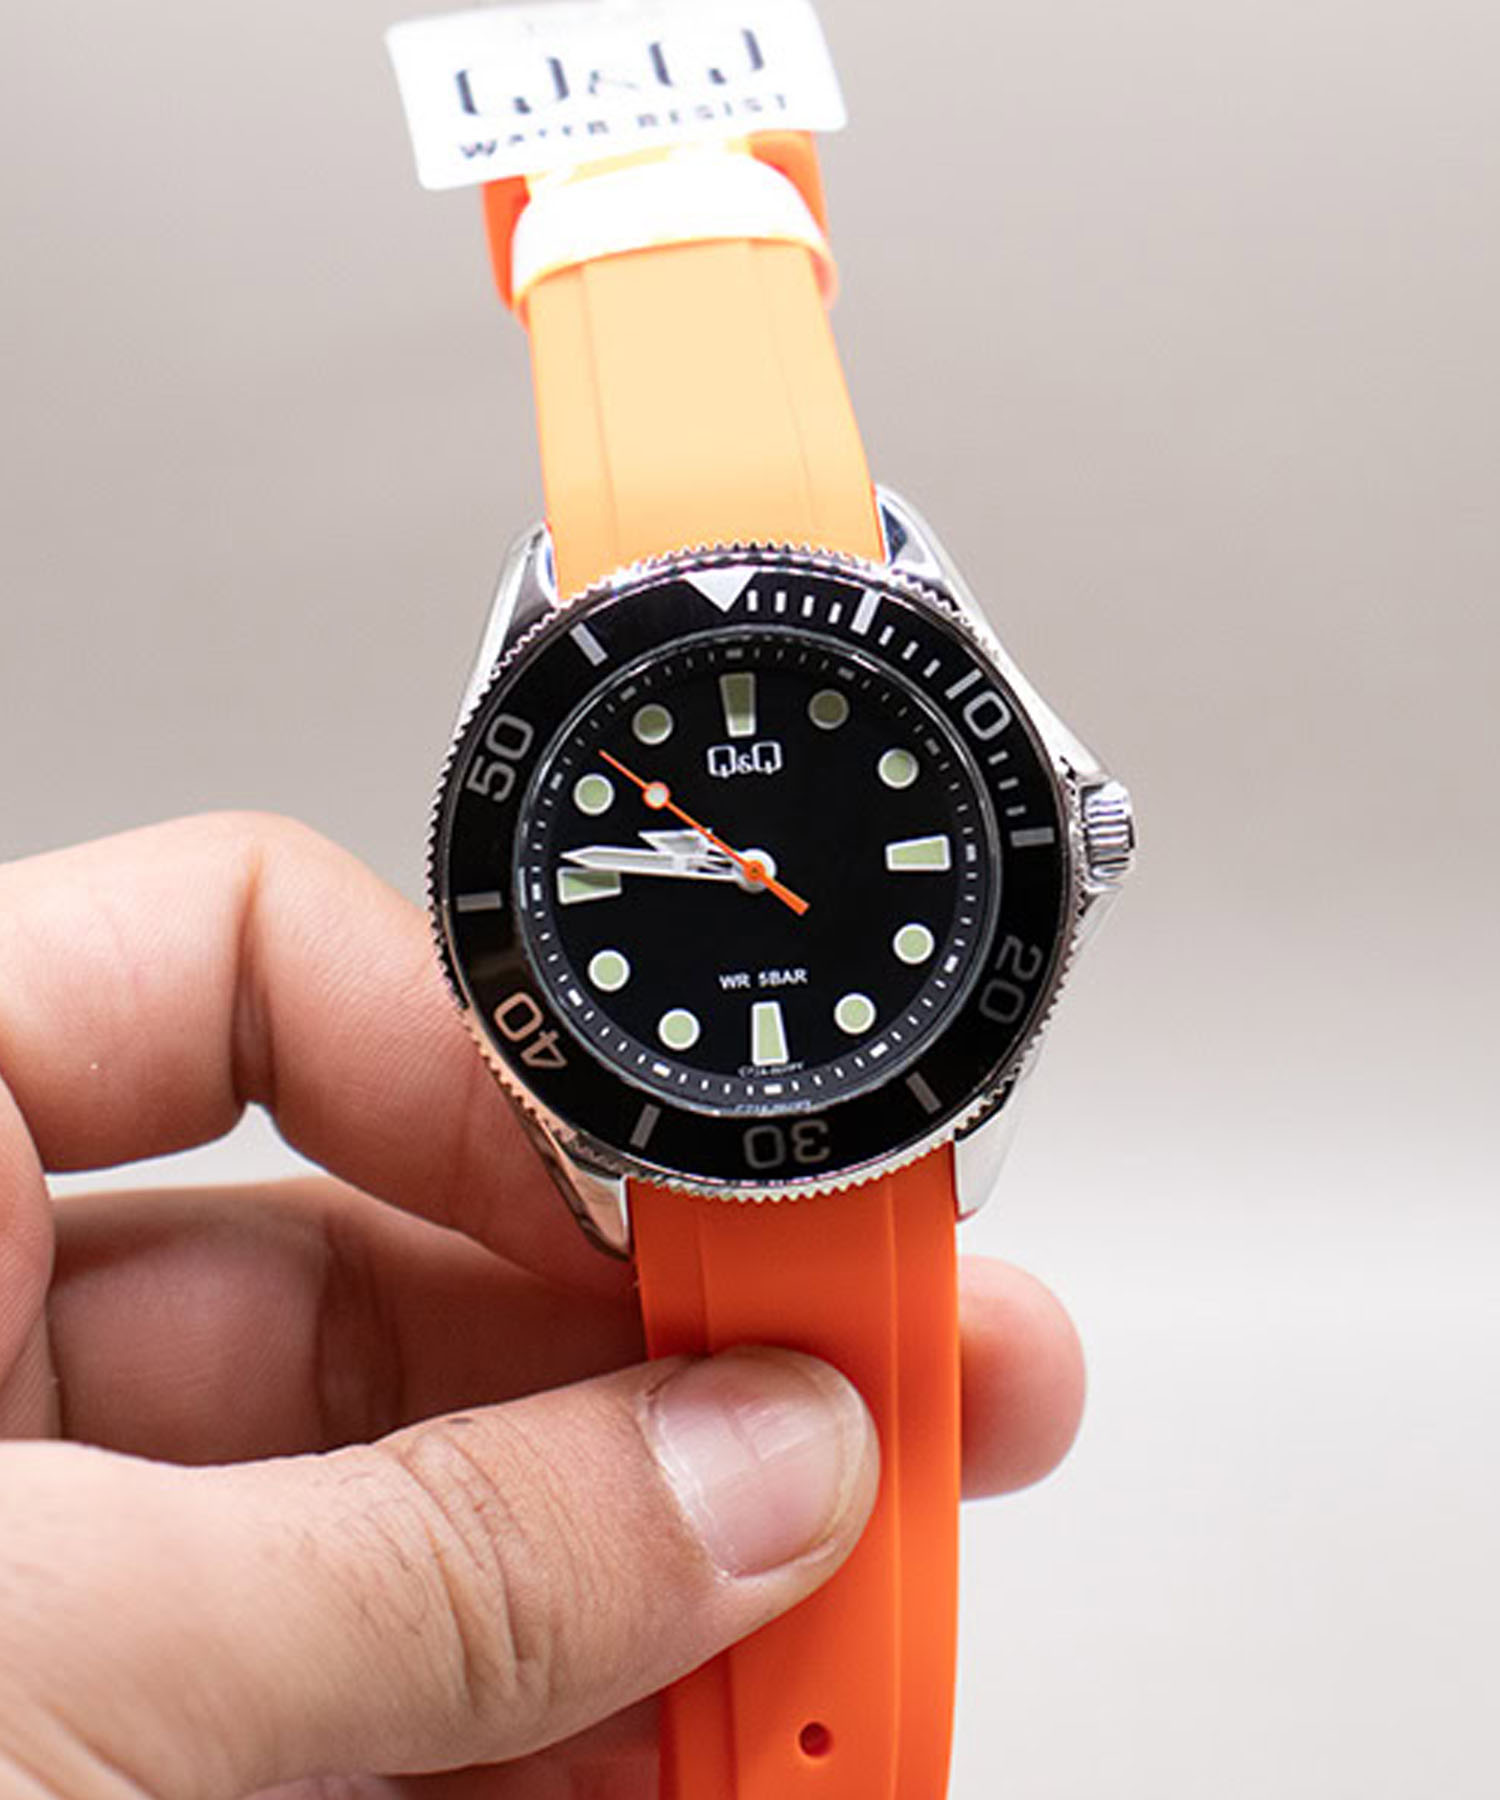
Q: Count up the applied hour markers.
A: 12